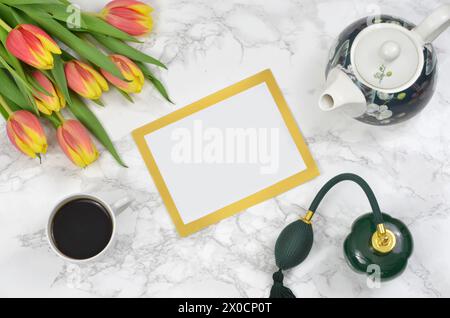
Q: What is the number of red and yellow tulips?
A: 7